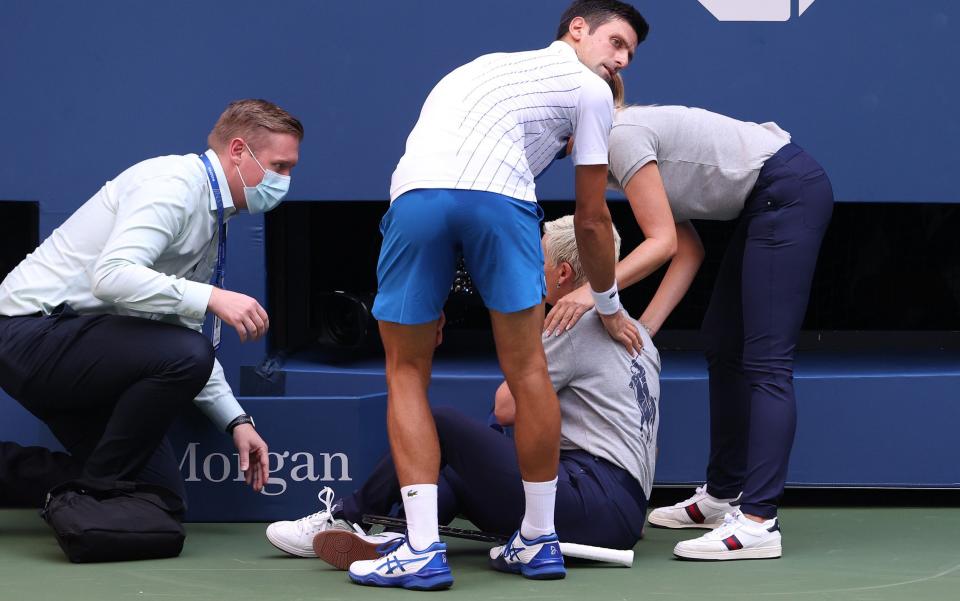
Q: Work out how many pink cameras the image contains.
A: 0